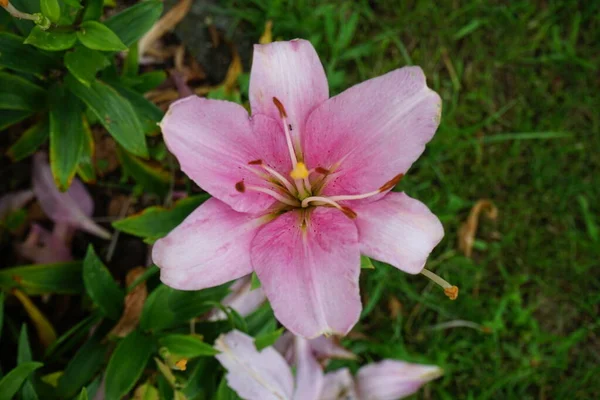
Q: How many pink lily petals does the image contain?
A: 6